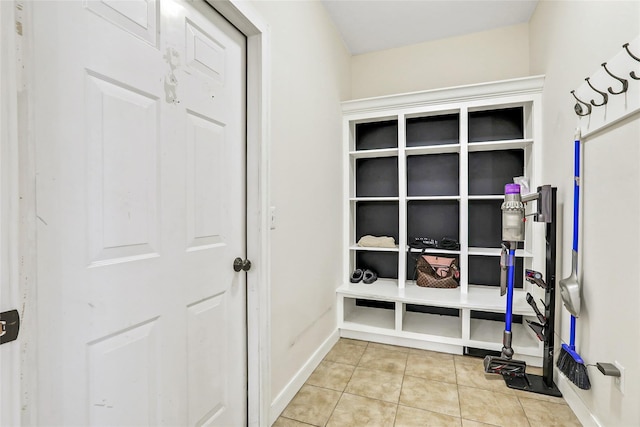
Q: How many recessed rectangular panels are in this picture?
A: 6